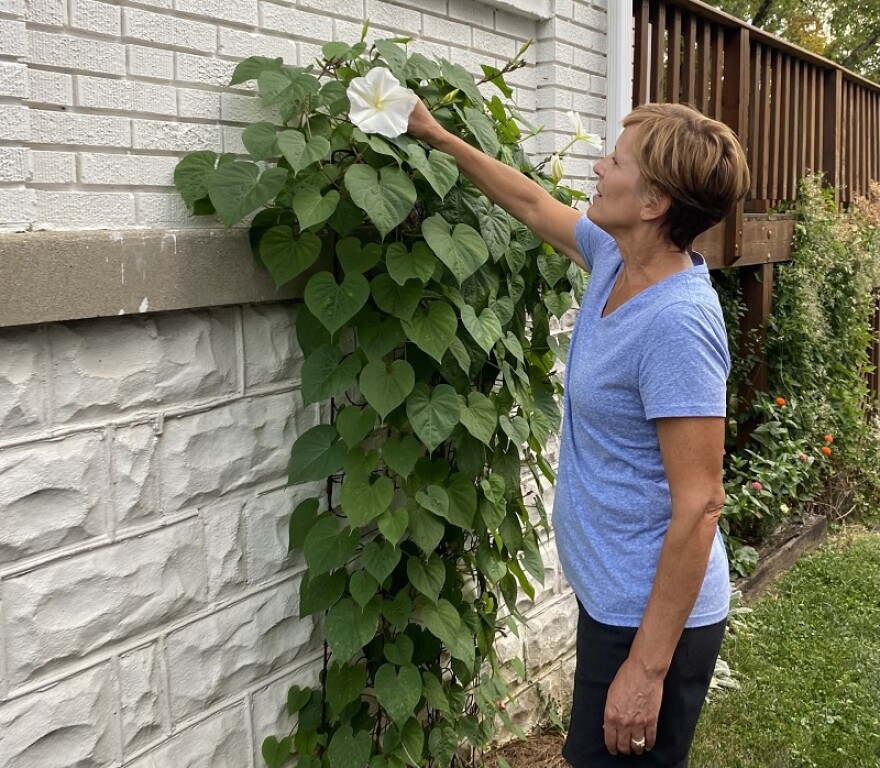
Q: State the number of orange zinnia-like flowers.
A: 3